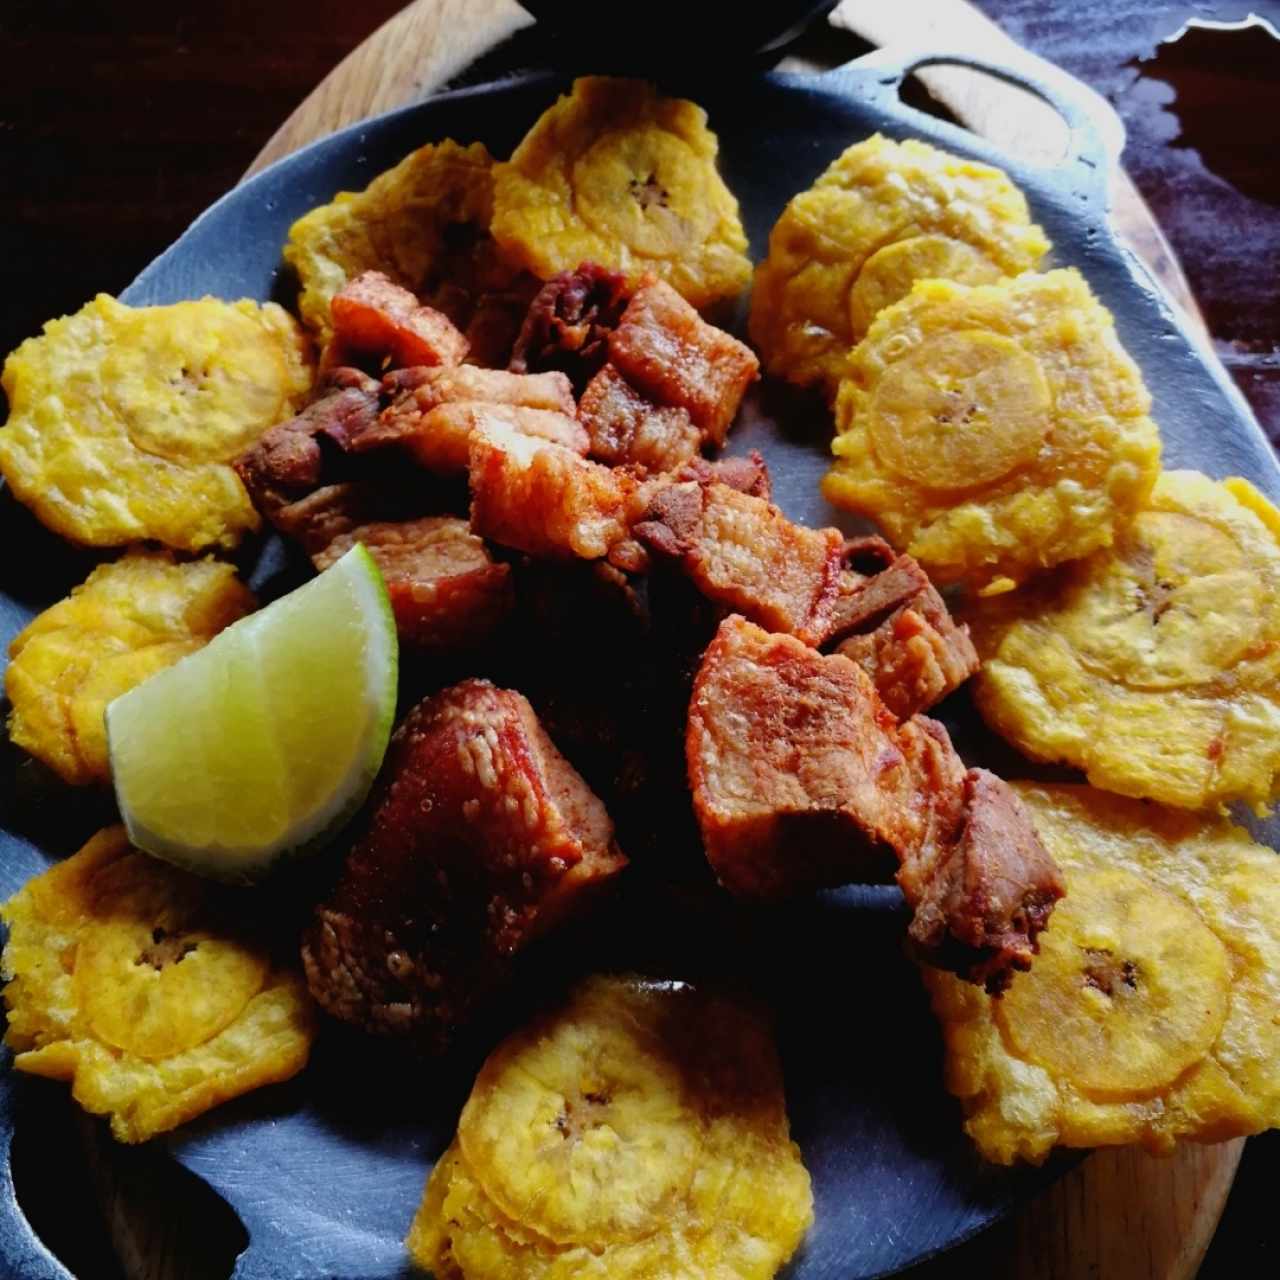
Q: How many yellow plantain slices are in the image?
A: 10